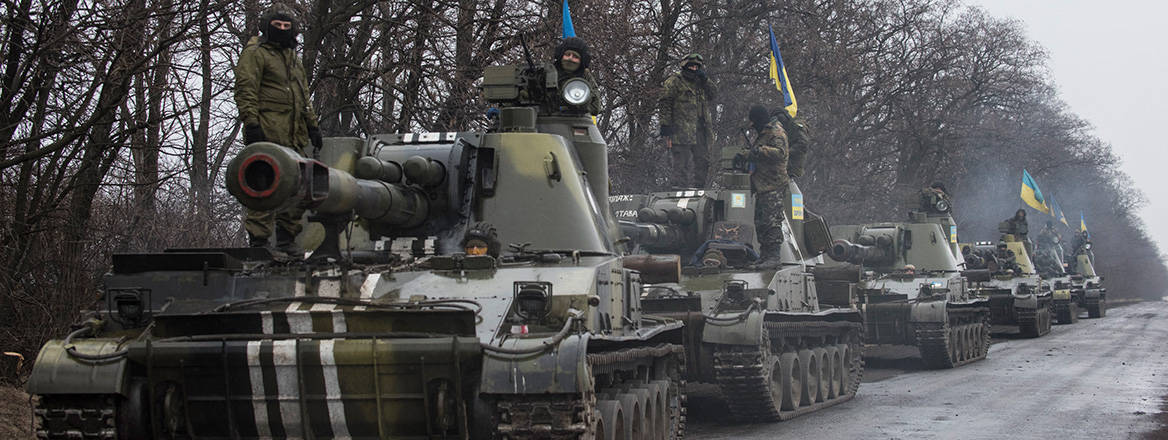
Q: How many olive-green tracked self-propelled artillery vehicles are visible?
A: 6